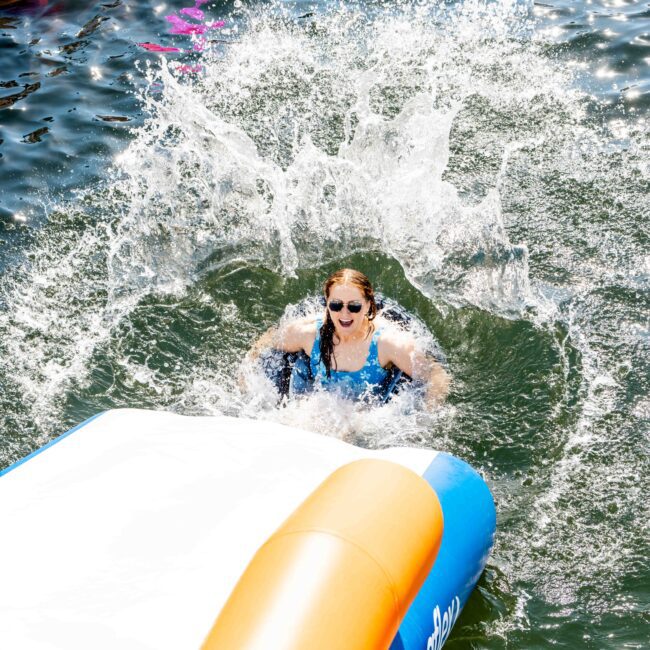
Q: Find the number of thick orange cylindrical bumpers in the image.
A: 1